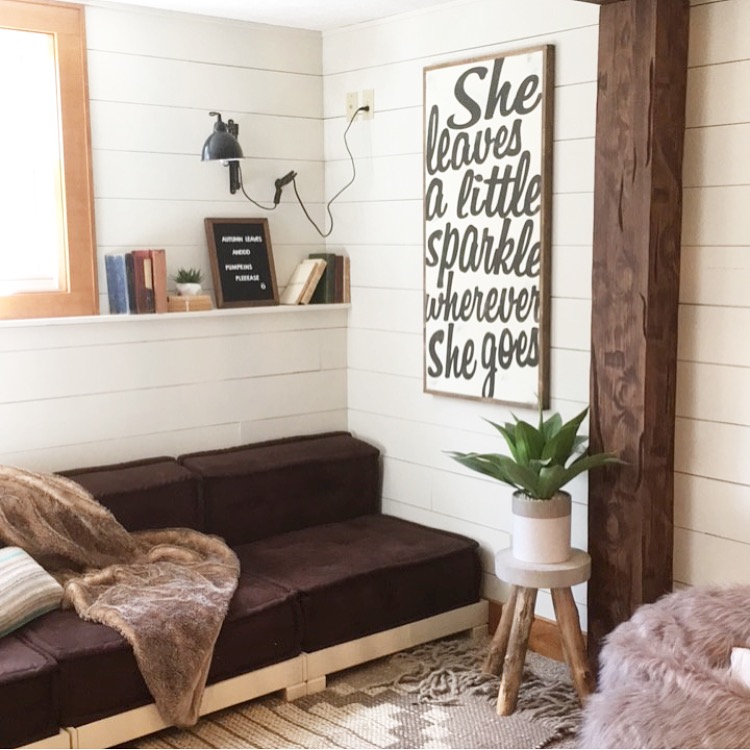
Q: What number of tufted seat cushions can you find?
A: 3